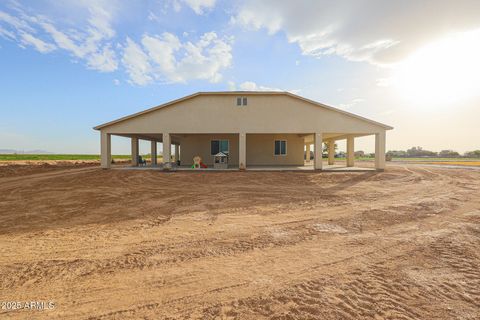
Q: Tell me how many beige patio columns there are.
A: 11